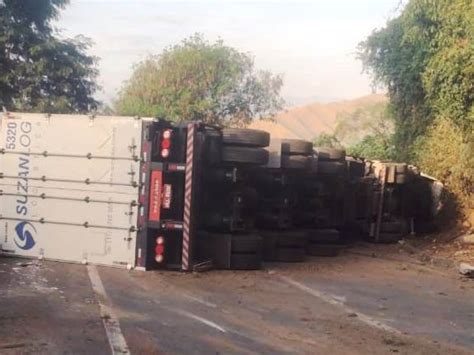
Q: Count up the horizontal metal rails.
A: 4